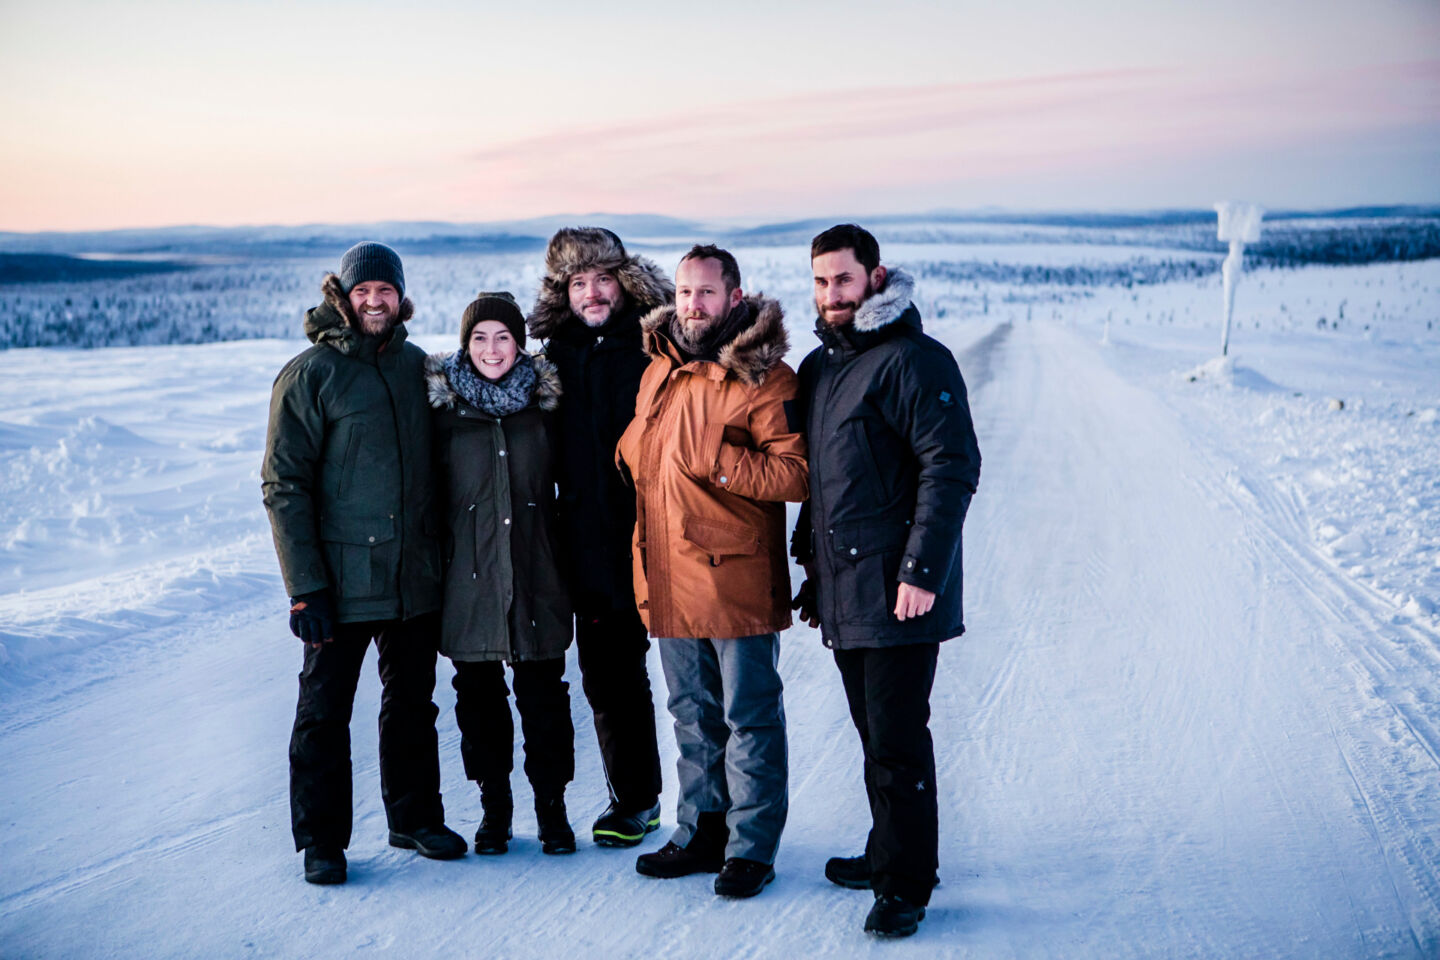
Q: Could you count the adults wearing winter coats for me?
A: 5